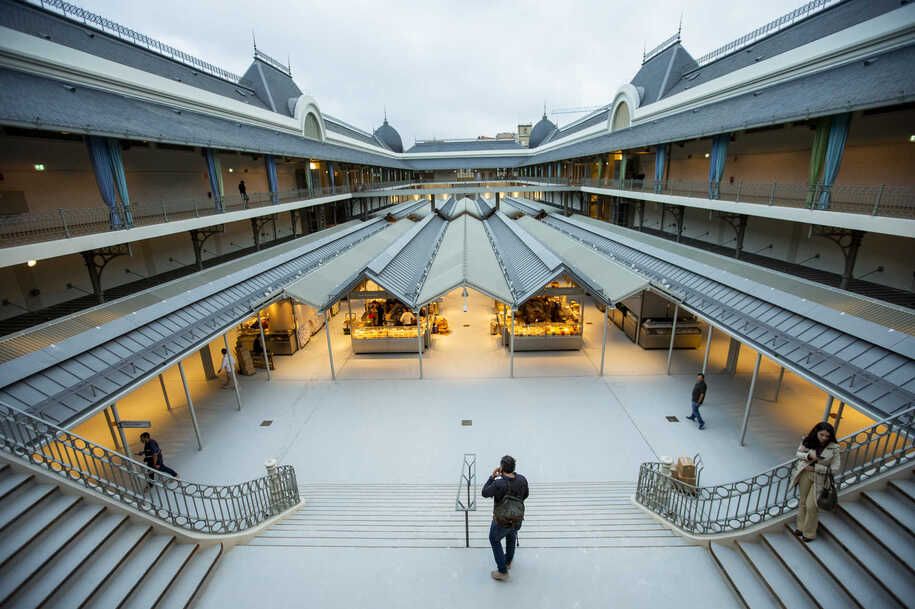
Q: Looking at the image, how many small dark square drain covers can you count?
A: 3